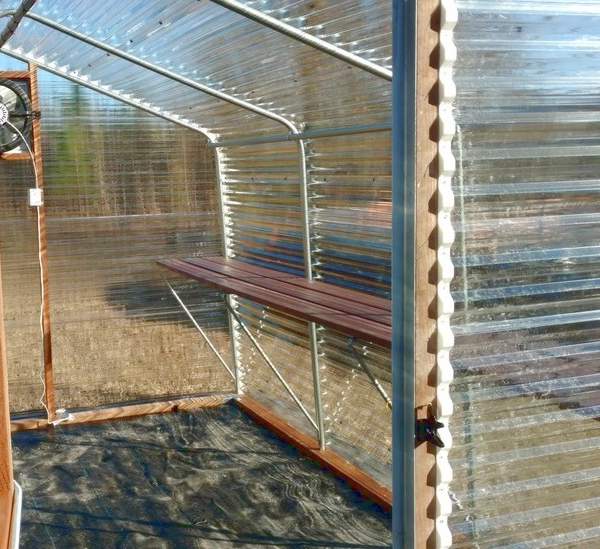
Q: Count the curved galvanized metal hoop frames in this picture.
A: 3